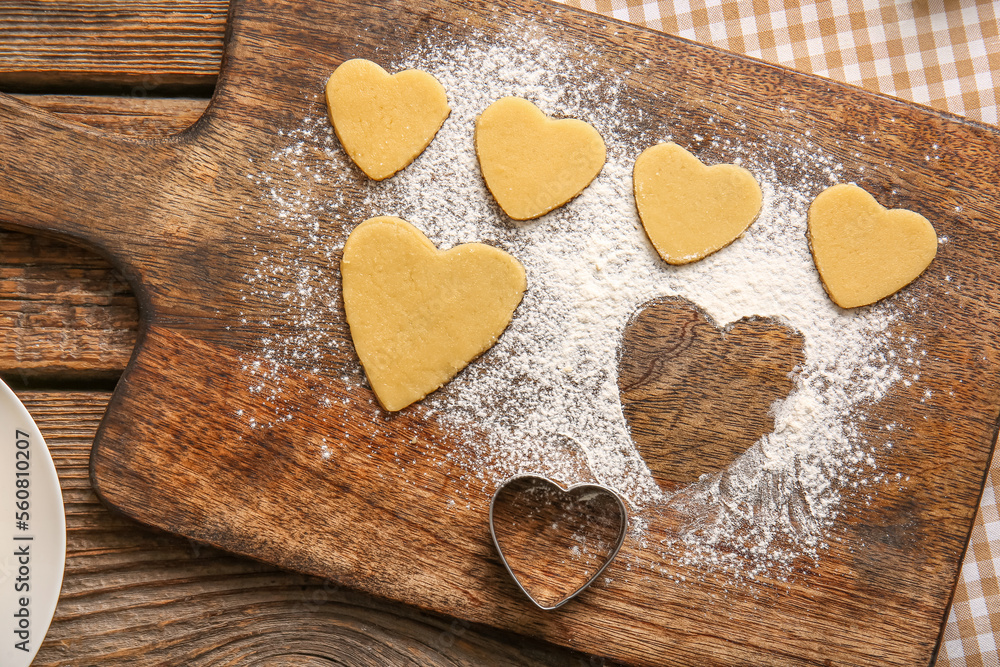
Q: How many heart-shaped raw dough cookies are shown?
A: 5